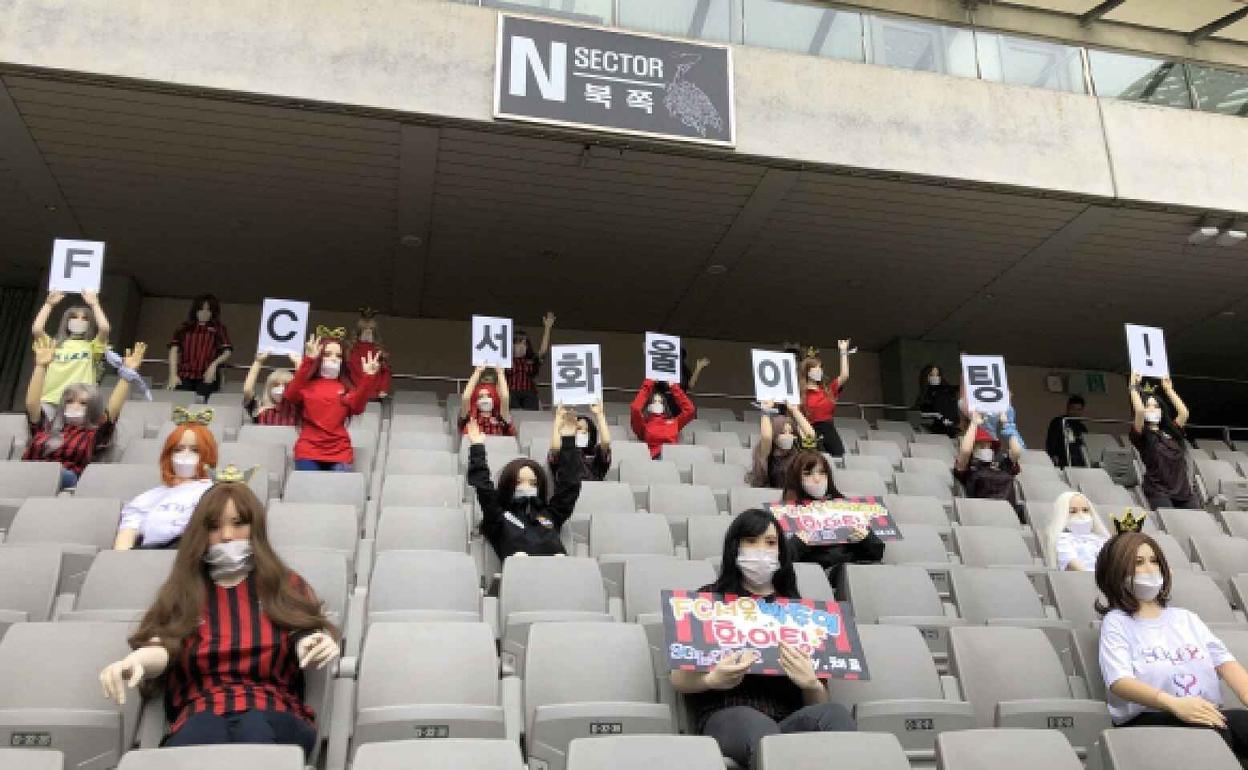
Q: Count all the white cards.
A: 8